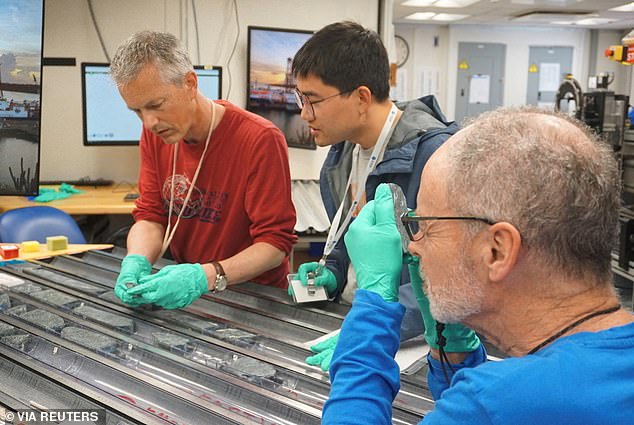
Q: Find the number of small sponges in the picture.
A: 2